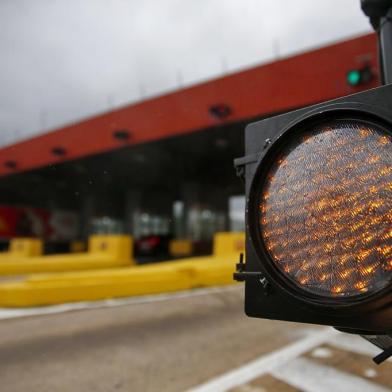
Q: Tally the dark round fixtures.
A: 4